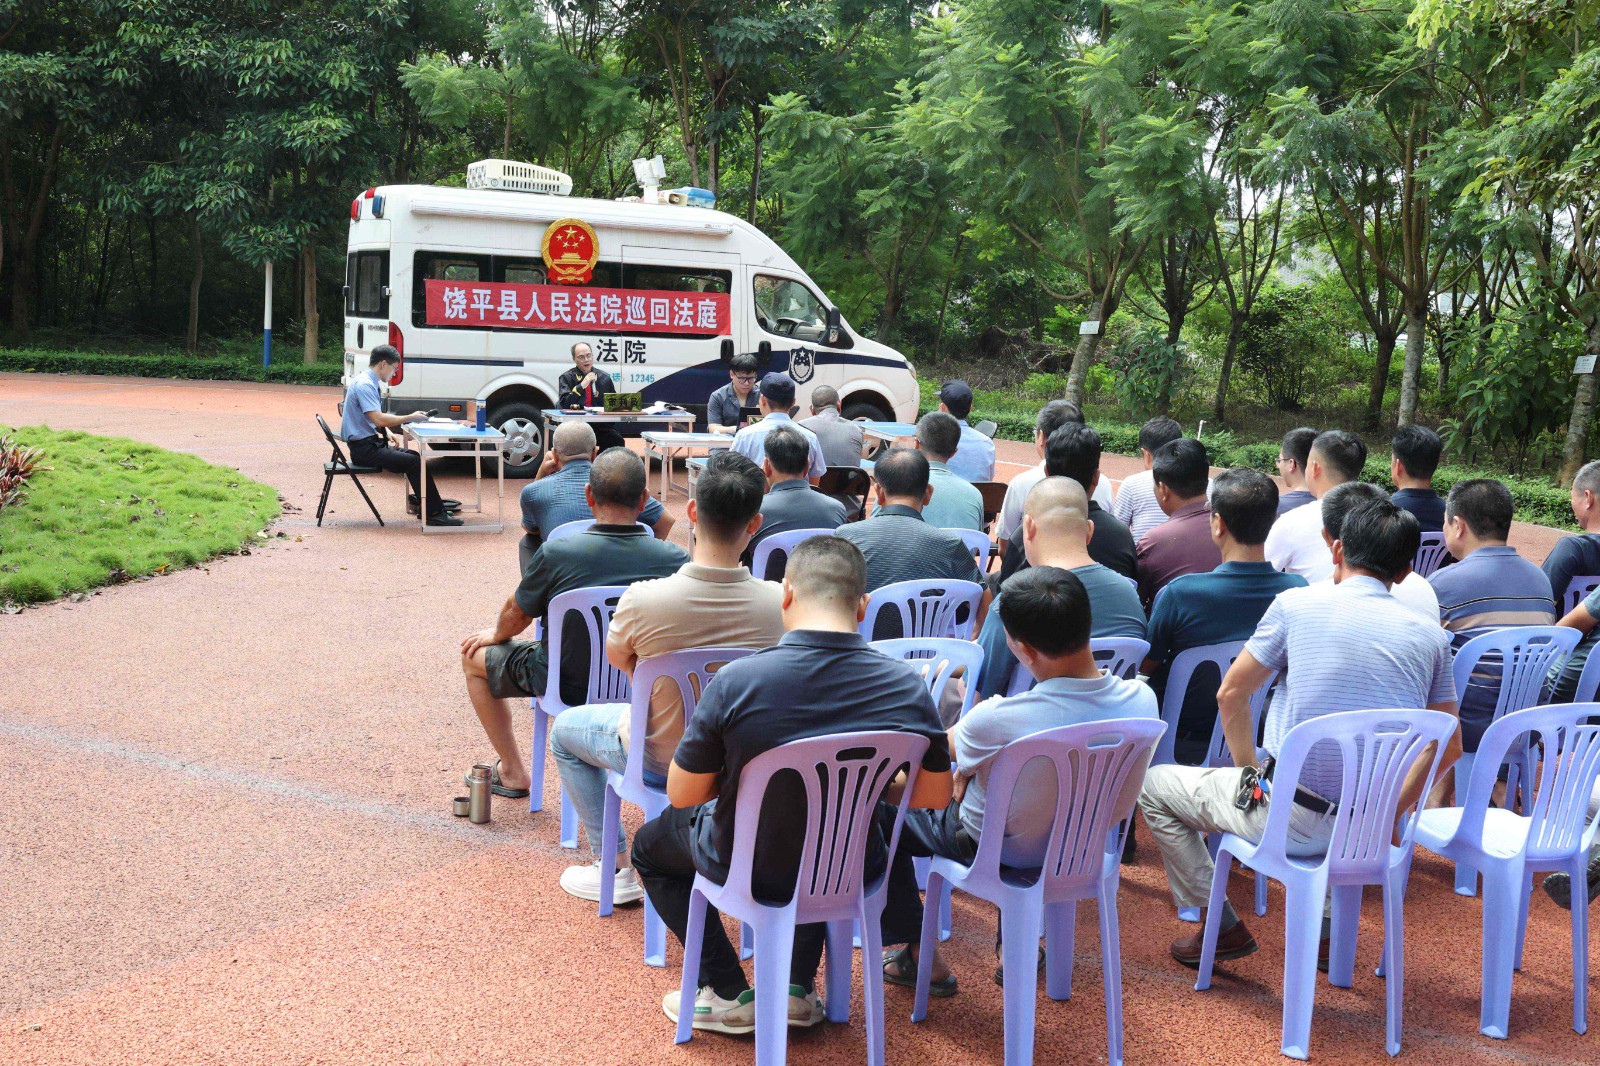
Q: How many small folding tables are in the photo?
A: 5